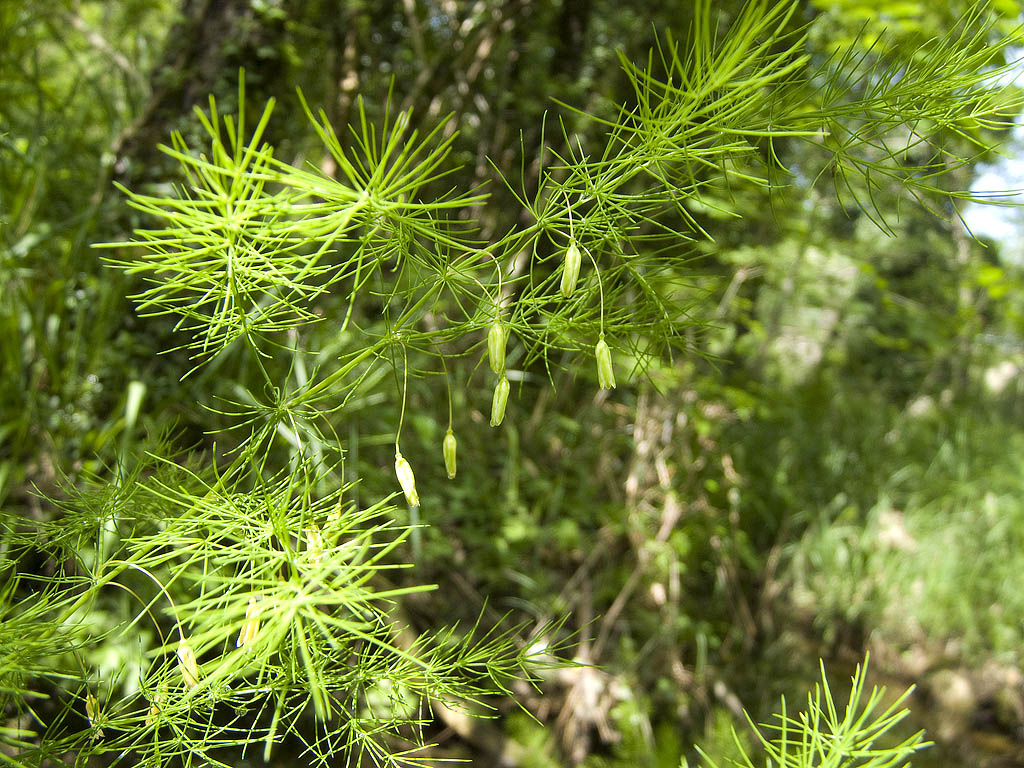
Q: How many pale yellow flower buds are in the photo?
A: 12